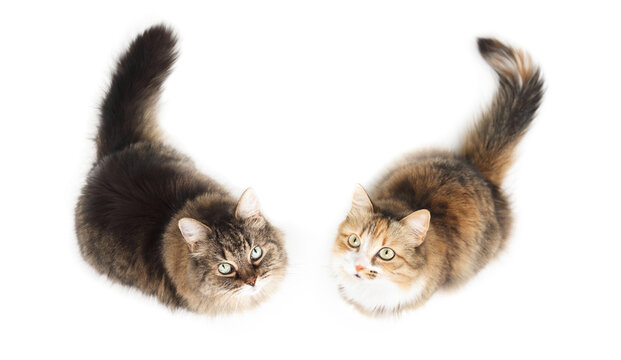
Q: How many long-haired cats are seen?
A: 2